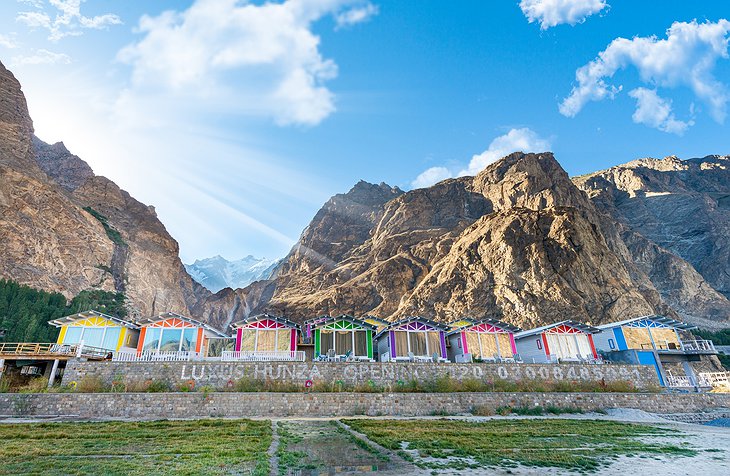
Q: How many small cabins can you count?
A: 8